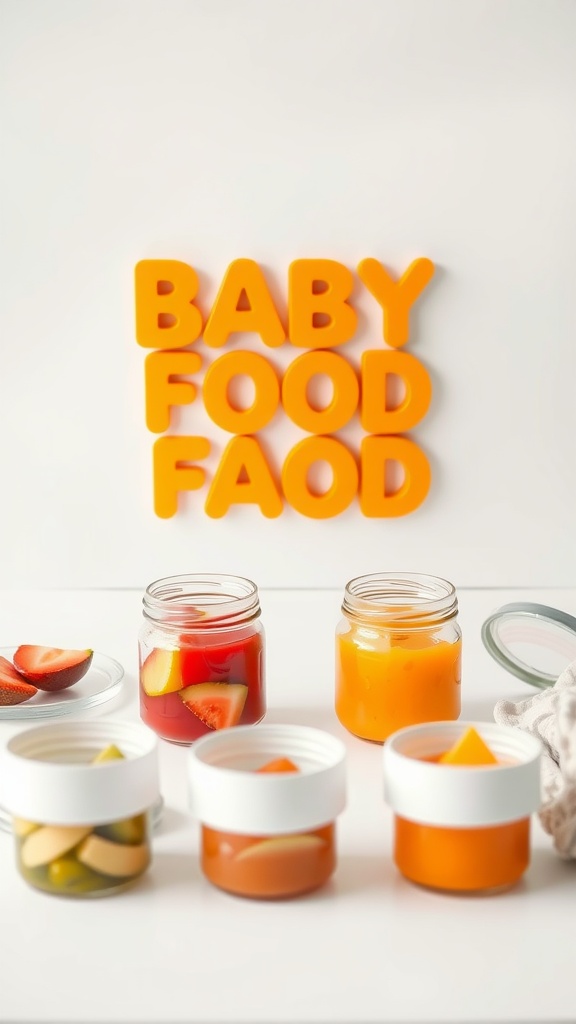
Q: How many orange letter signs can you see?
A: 12